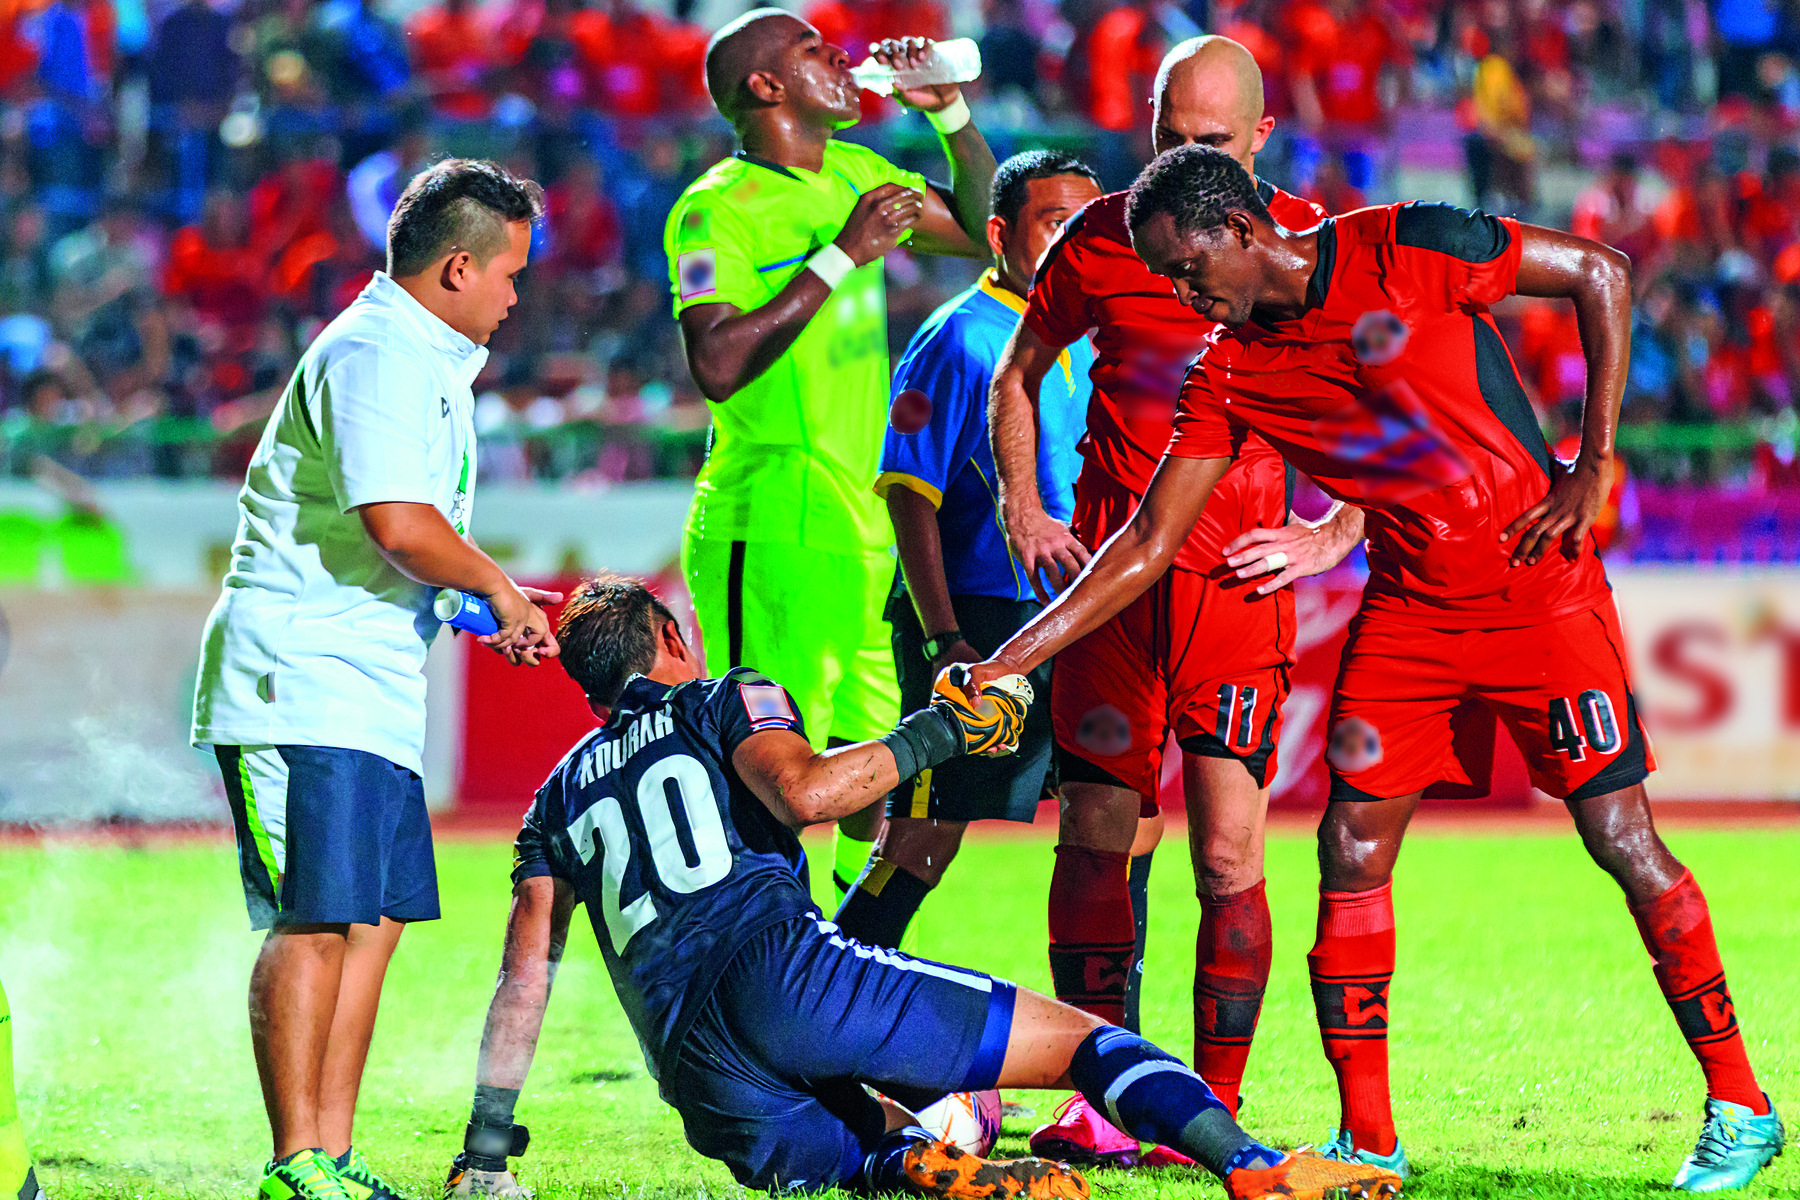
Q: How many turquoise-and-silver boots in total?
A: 2